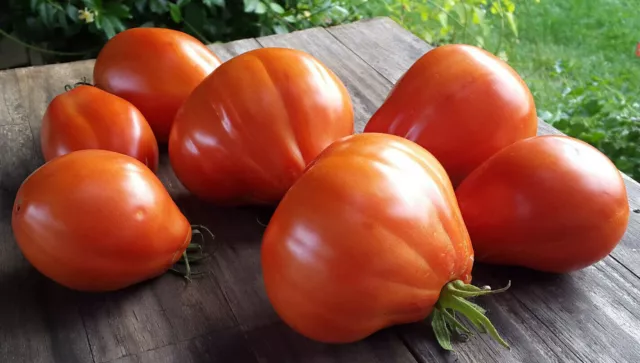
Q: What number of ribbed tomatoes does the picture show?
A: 2